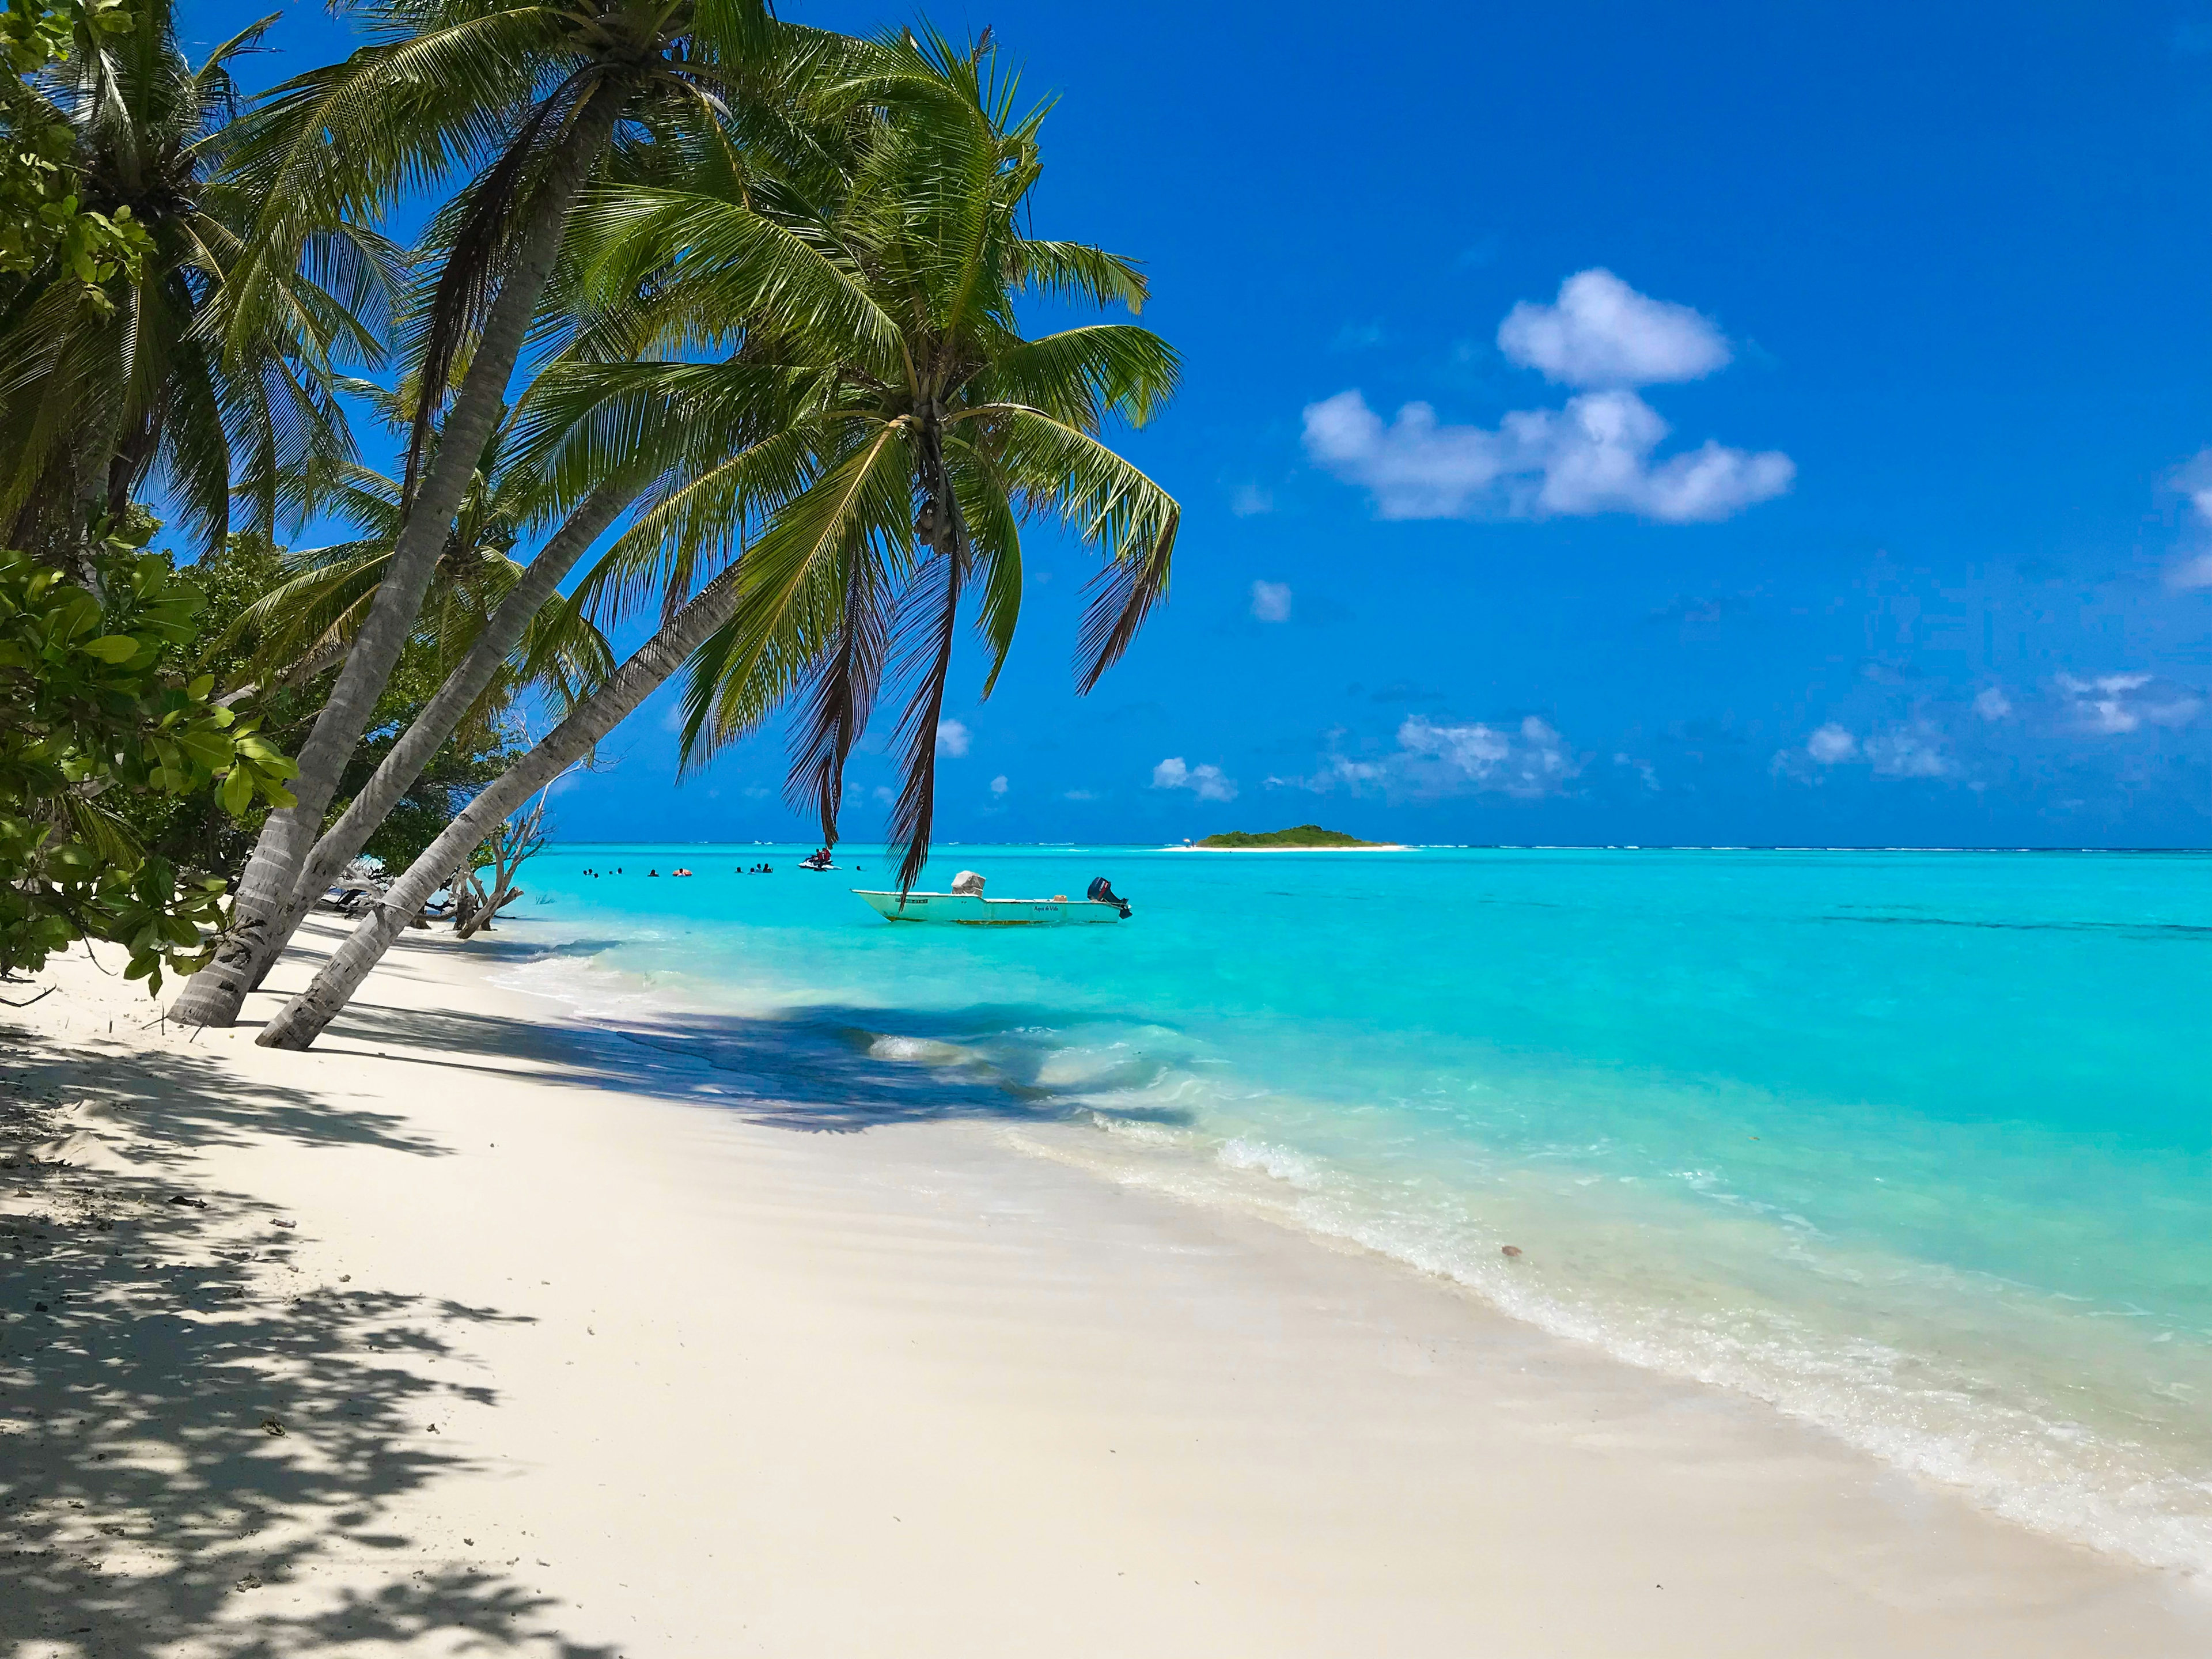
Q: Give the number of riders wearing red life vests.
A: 2